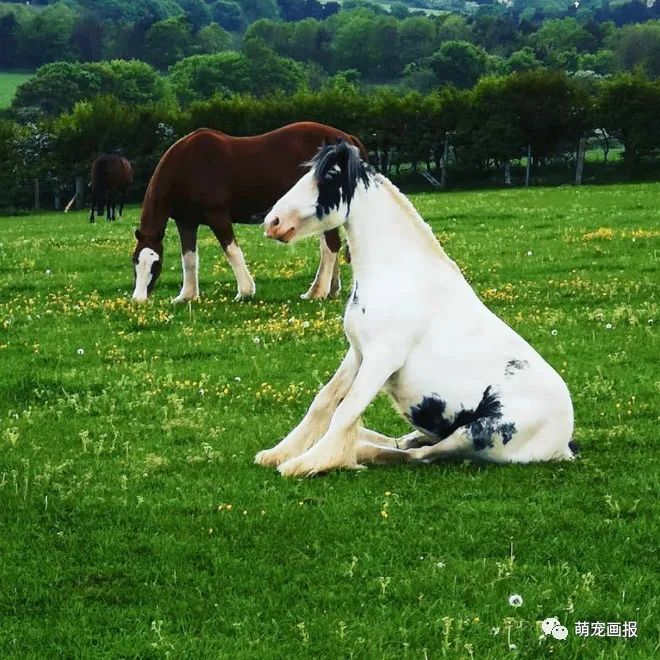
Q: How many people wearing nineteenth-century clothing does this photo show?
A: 0